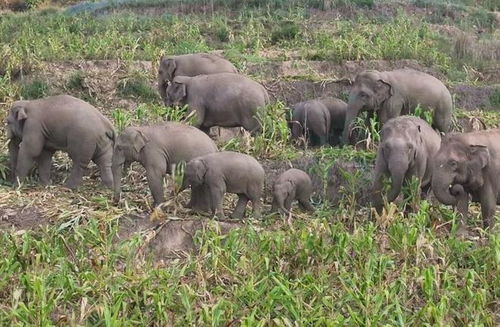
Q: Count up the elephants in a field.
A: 11